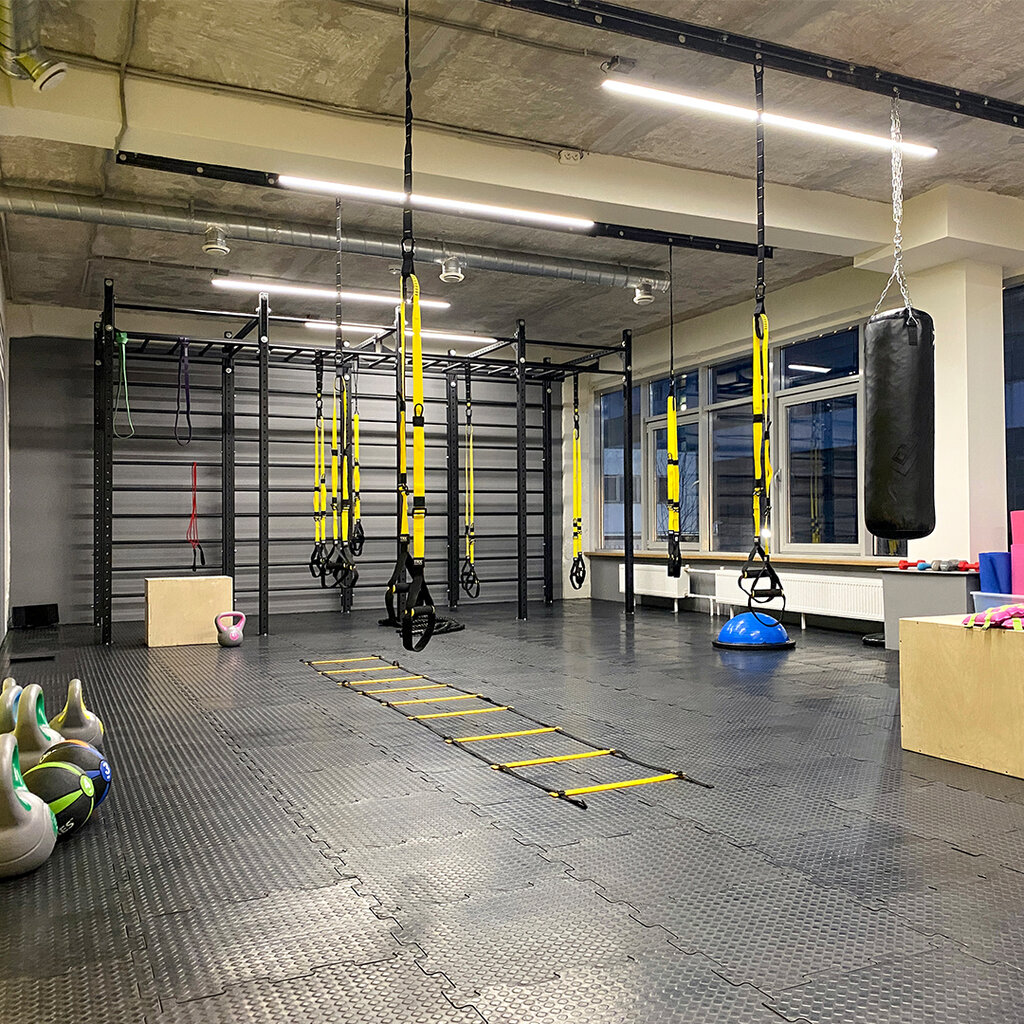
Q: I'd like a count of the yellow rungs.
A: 9